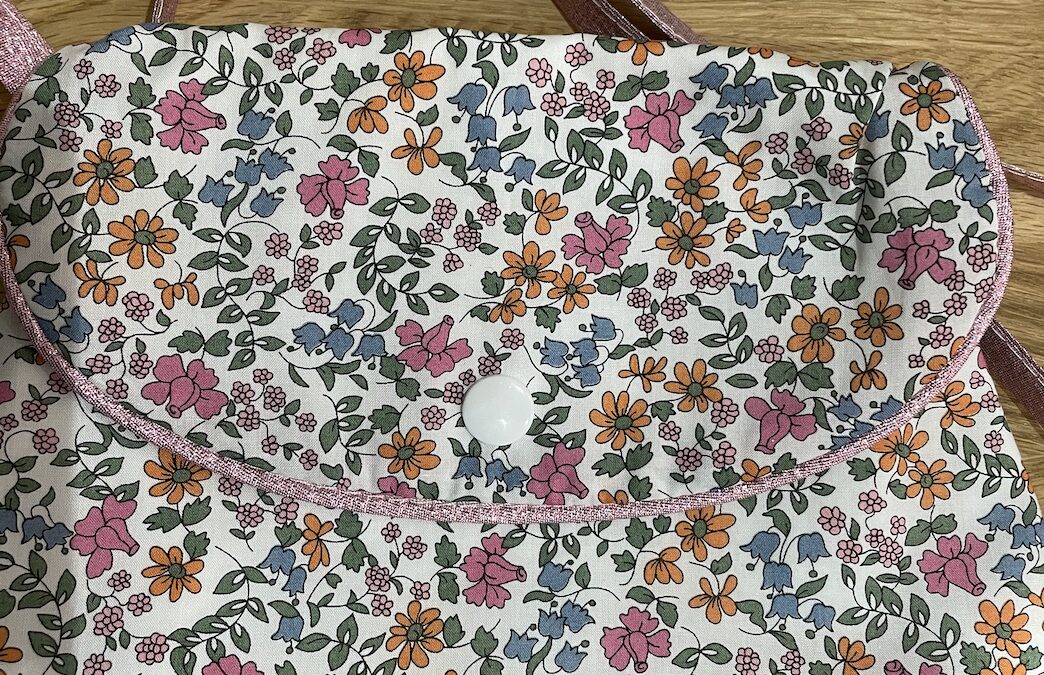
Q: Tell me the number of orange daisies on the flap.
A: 13